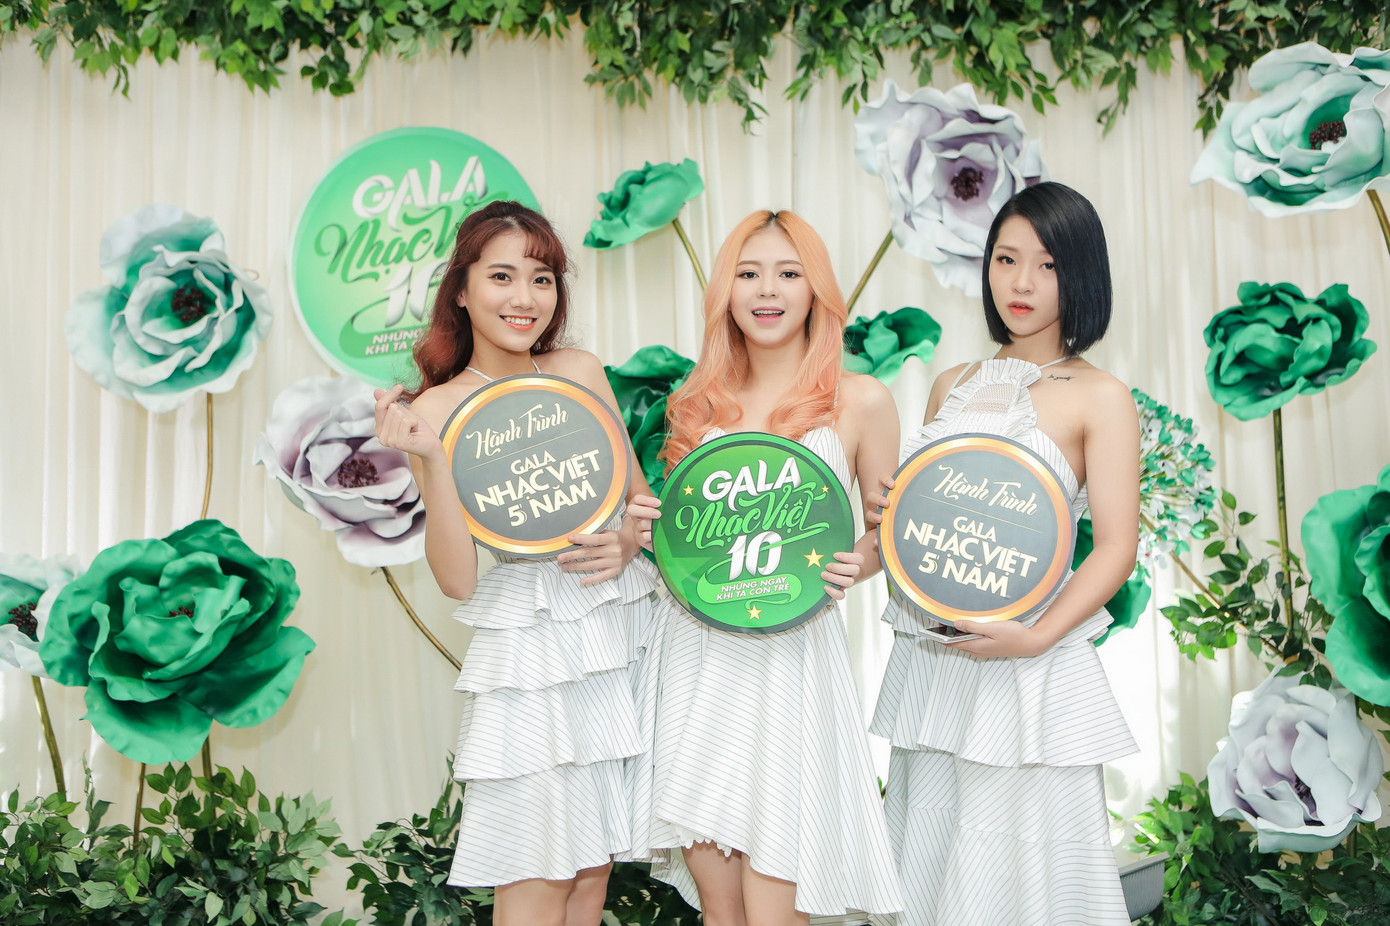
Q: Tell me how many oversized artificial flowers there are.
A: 13